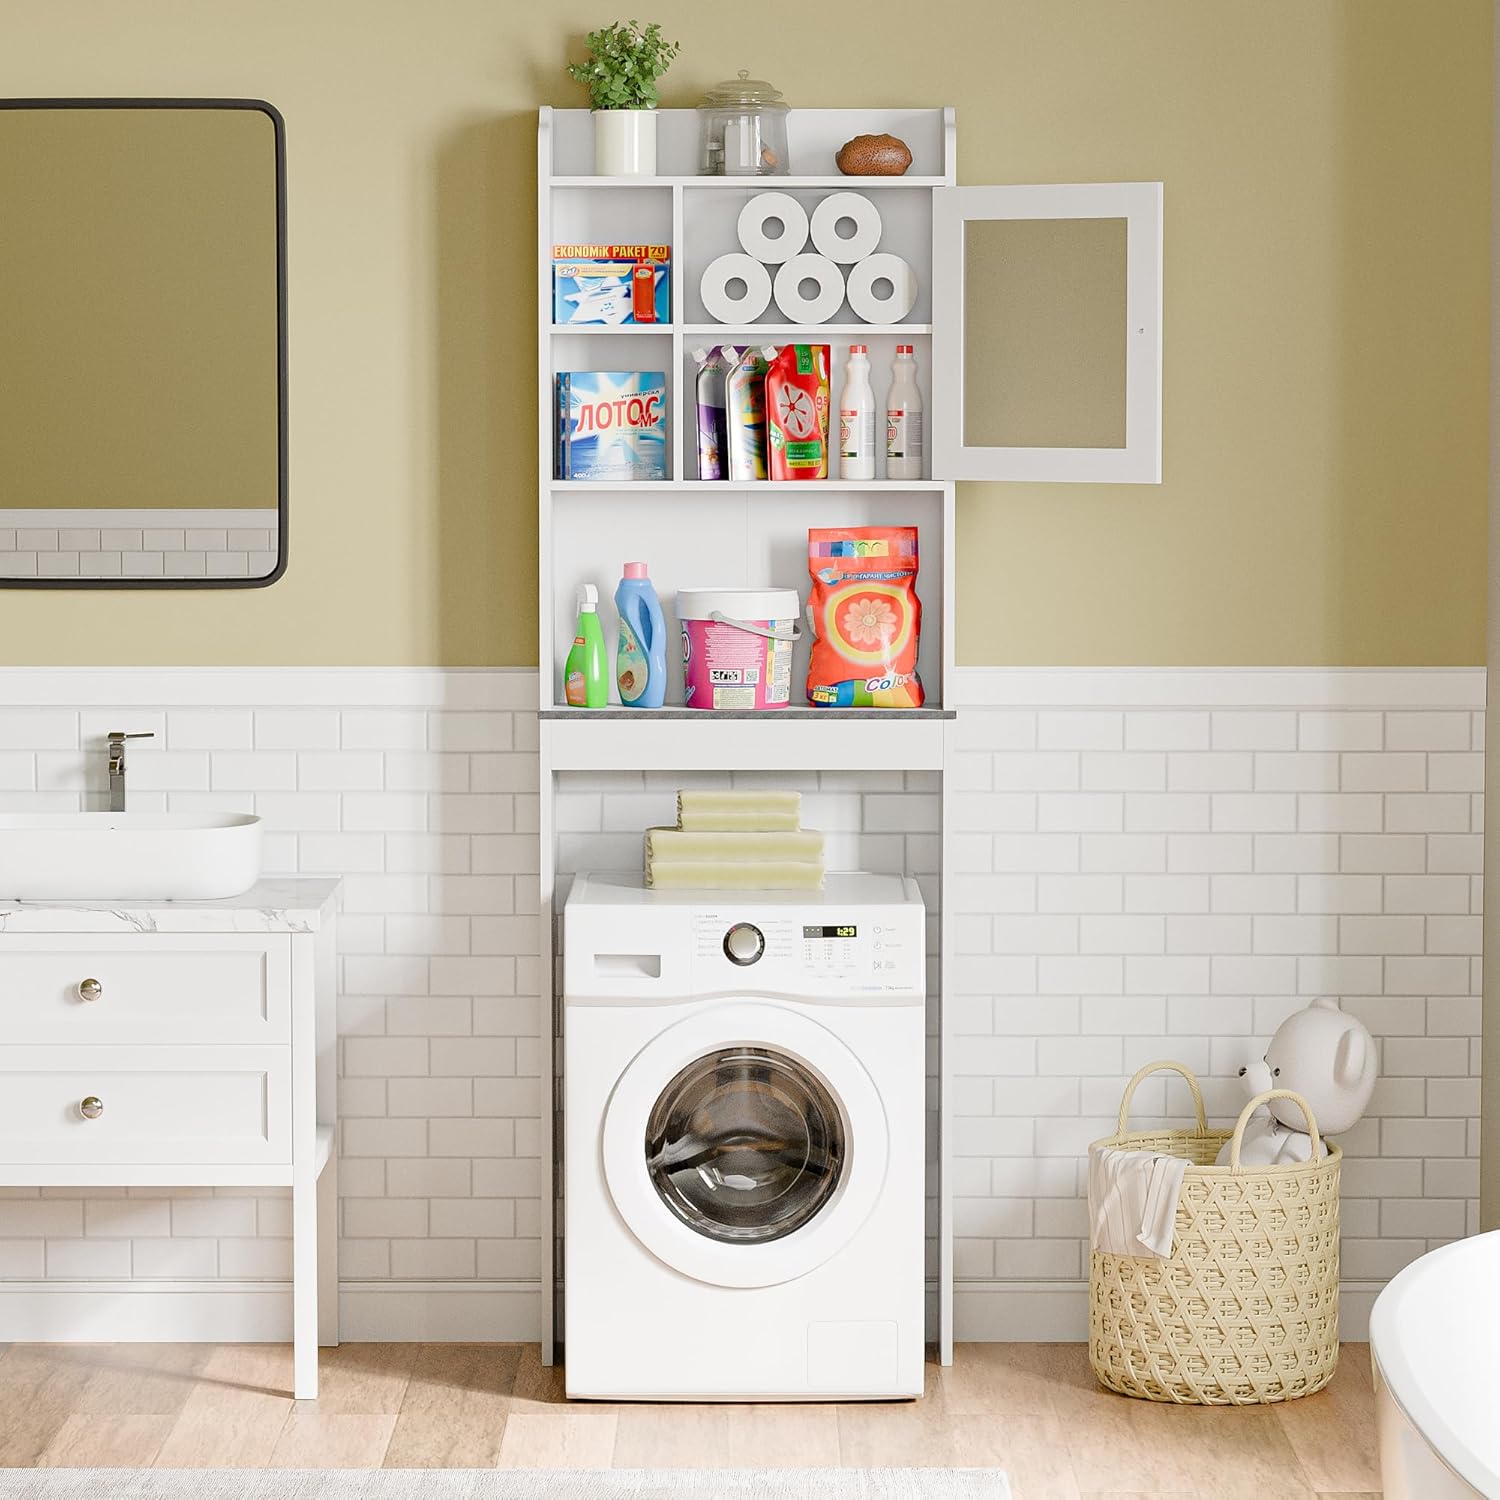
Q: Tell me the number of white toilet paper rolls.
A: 5